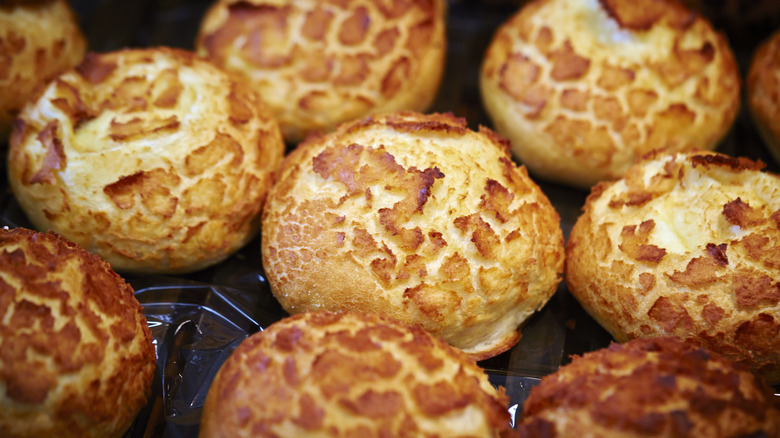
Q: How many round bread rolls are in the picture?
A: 10